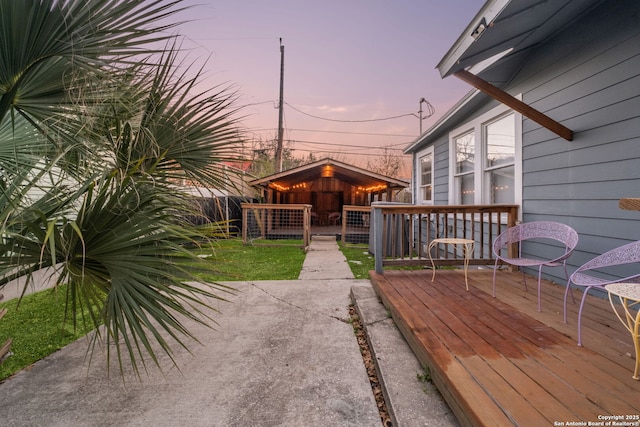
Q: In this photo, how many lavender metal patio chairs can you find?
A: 2